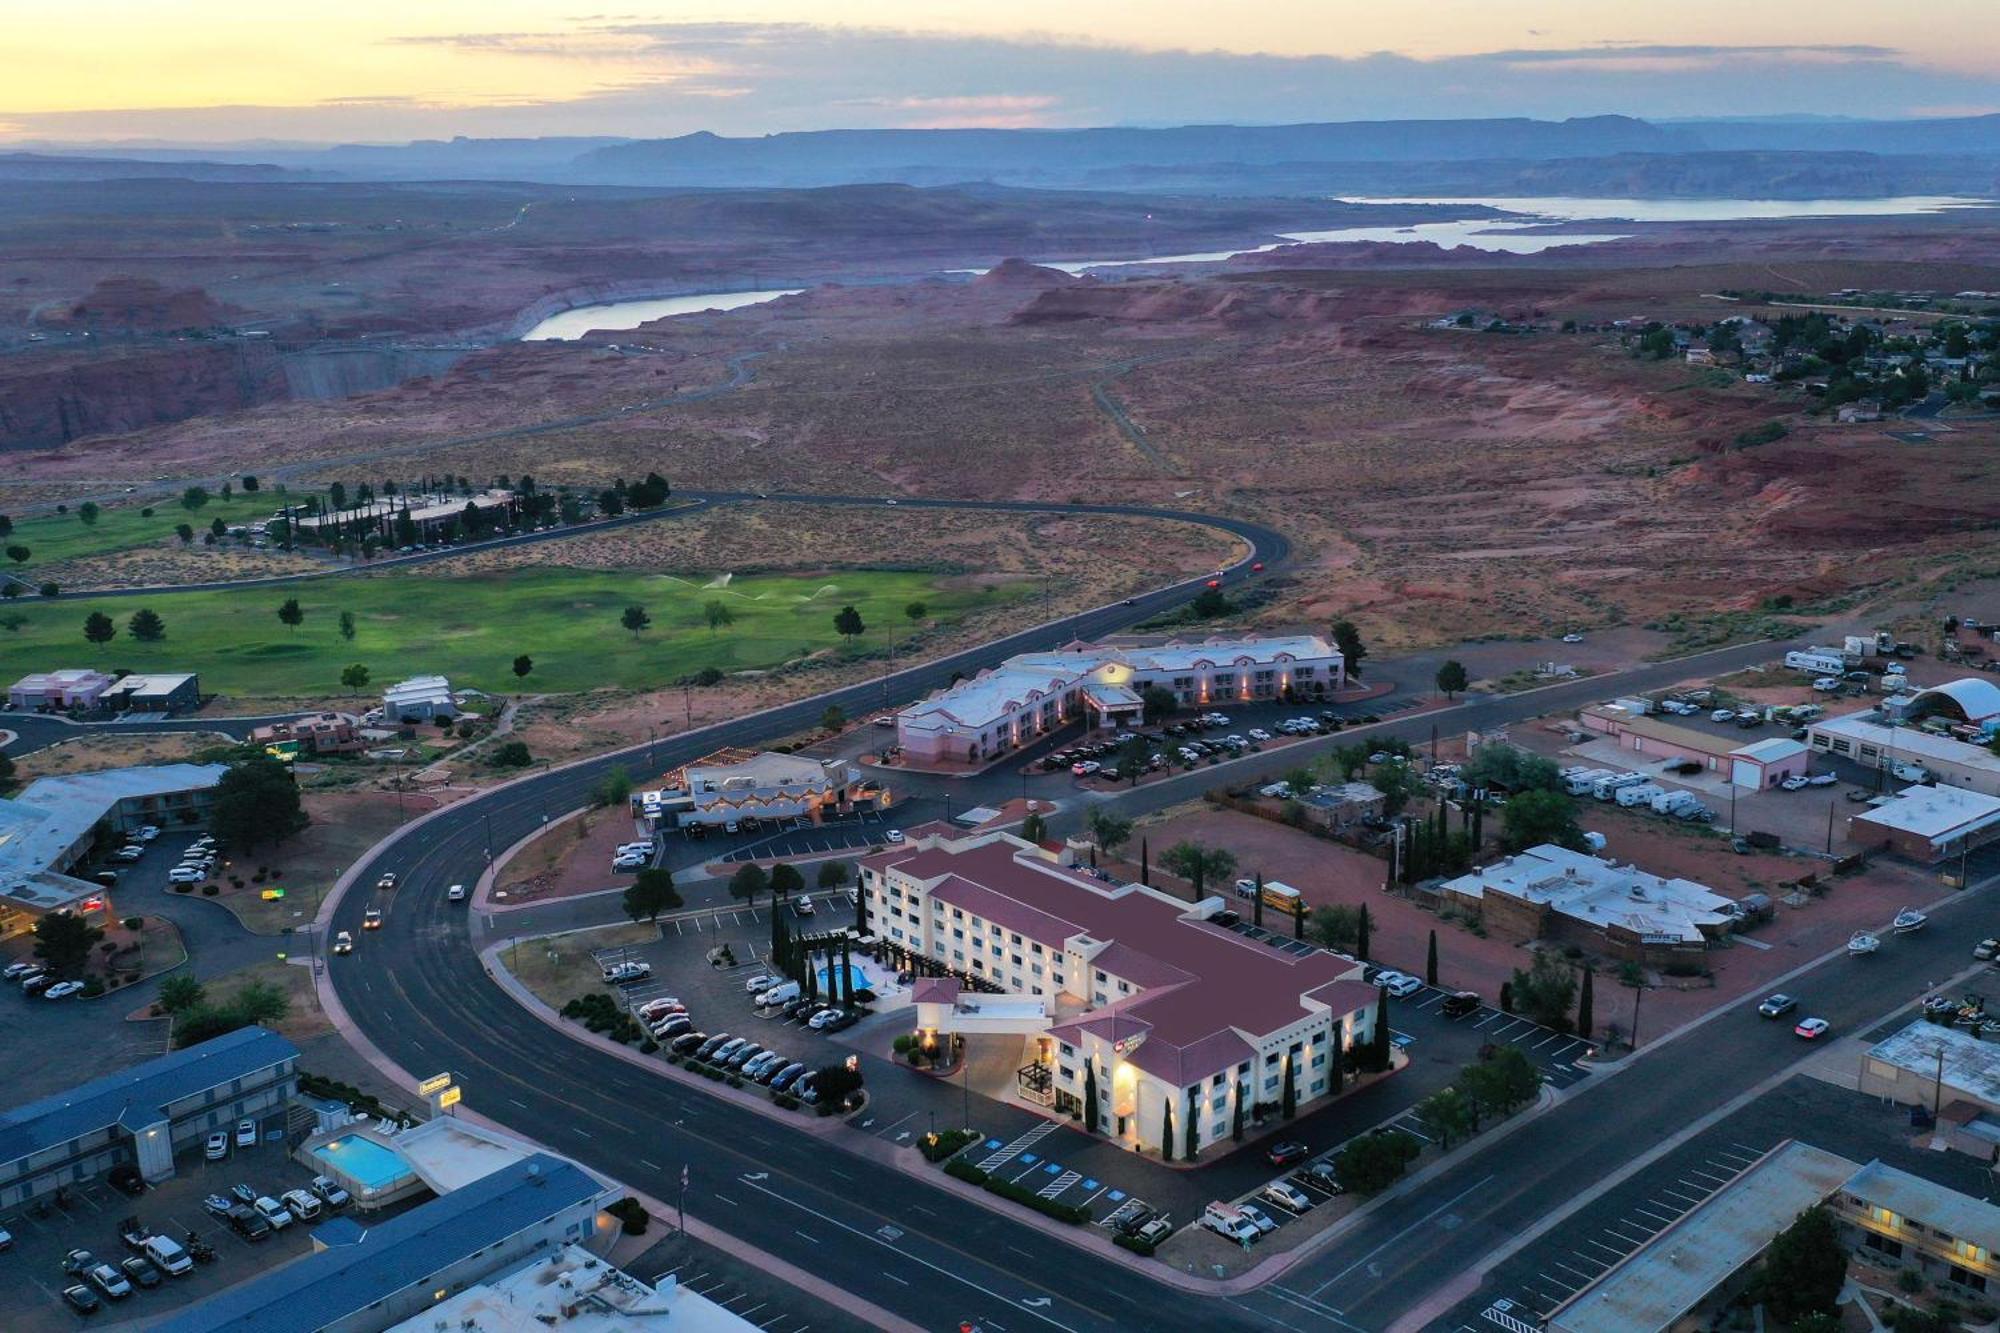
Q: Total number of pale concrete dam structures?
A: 1